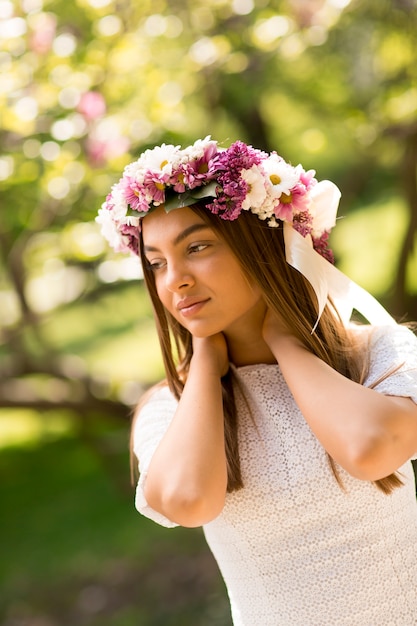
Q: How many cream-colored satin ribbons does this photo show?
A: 1